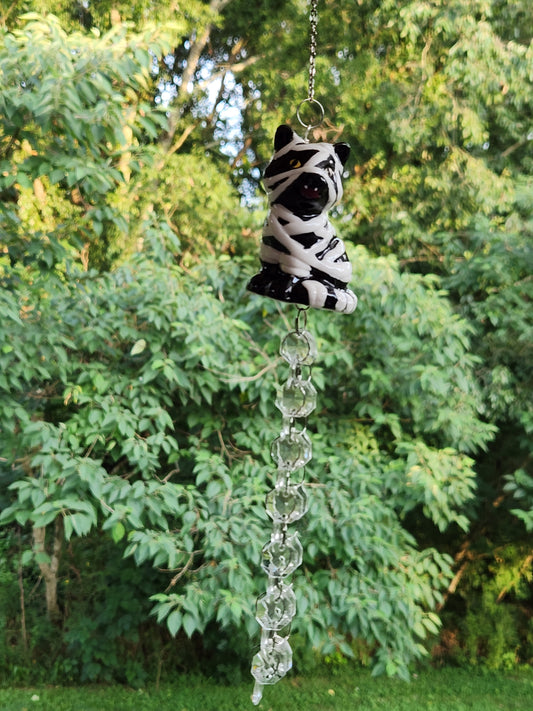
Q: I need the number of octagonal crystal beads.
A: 7